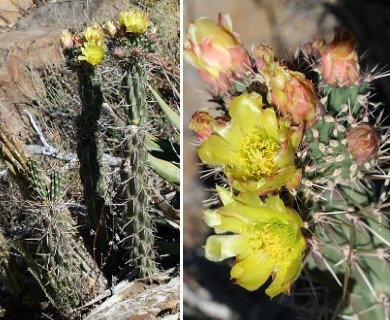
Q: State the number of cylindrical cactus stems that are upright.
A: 2